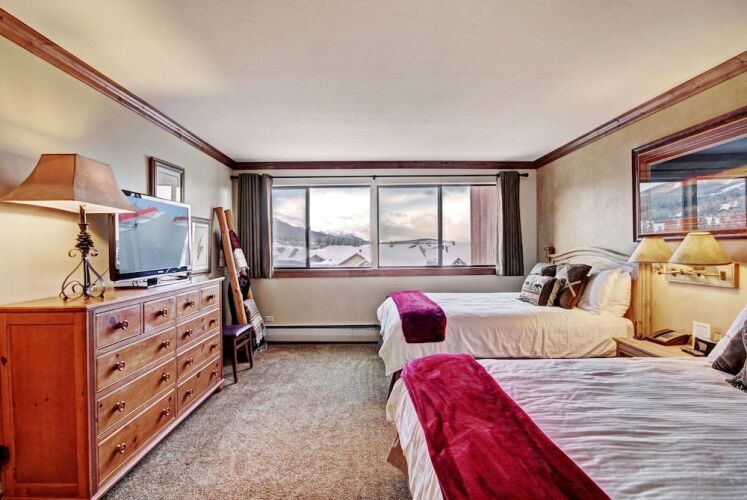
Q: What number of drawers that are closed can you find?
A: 10